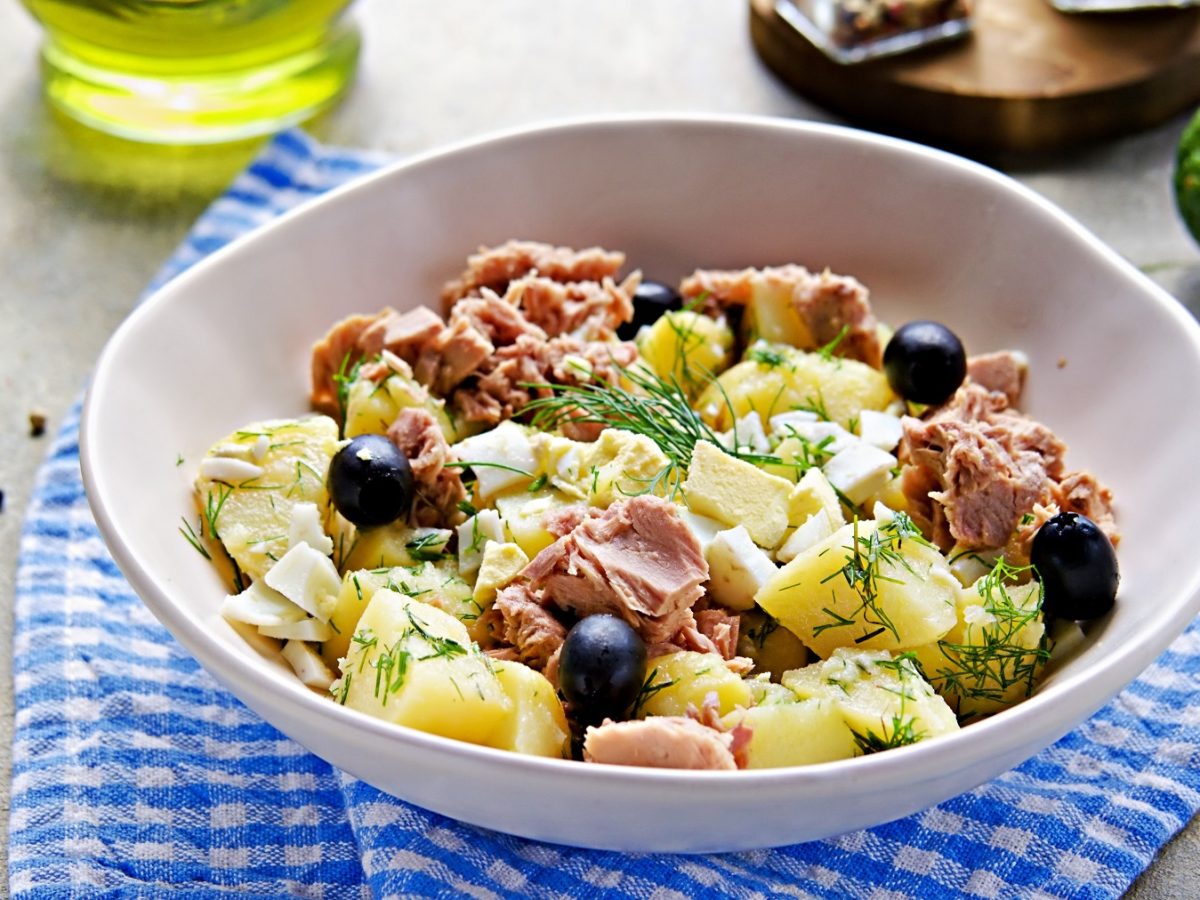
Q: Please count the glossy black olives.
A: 5